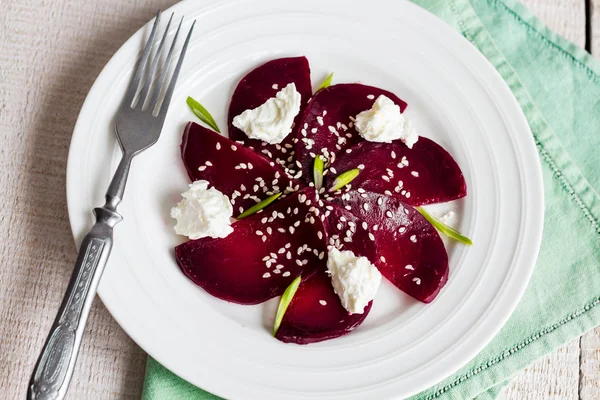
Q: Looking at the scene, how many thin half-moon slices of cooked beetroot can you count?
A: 7